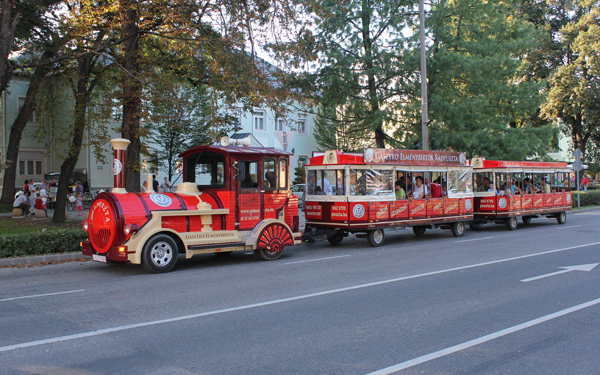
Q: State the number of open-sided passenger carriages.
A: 2